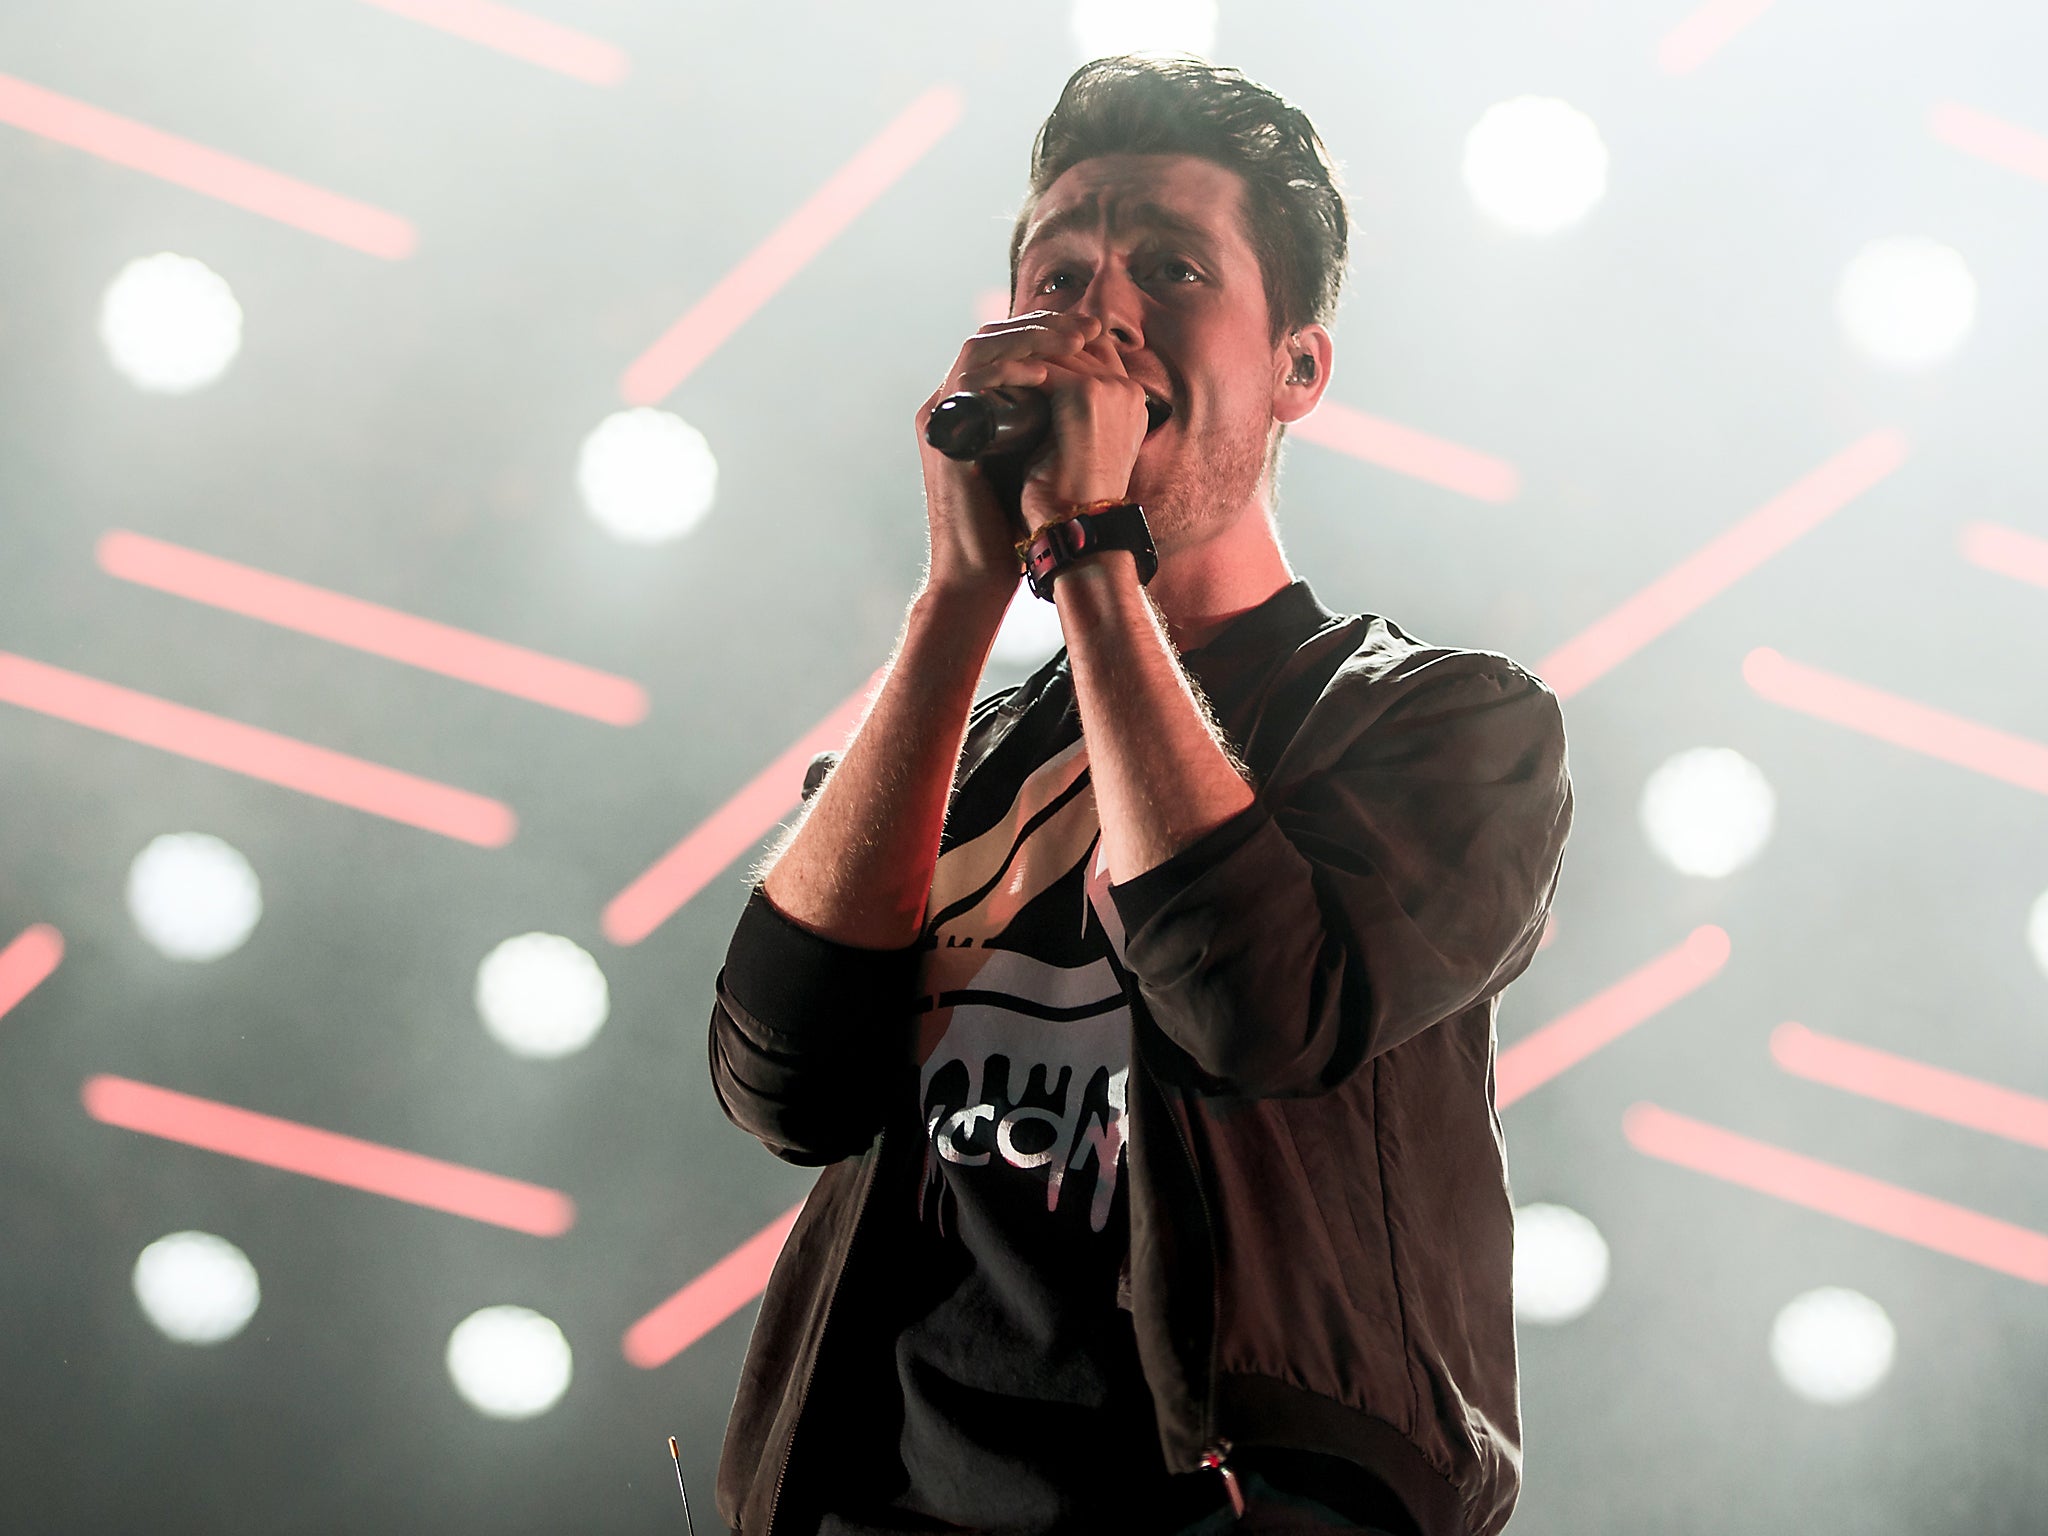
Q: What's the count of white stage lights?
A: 14